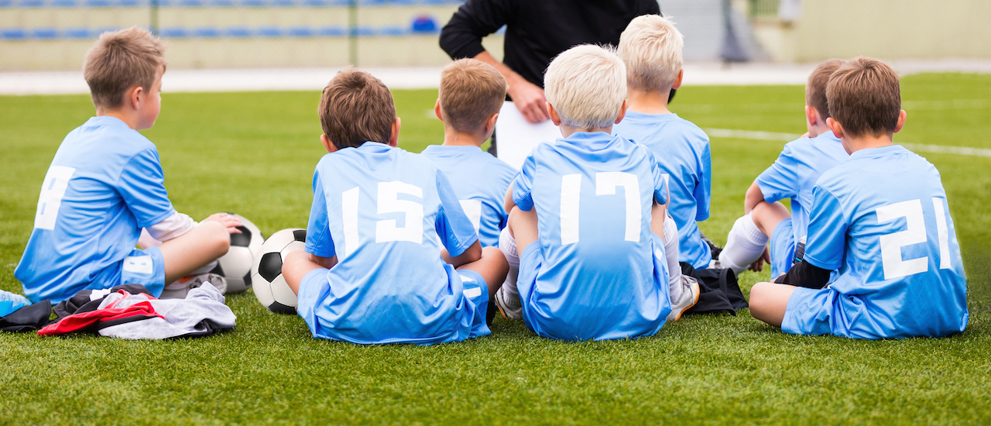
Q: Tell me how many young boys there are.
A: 7